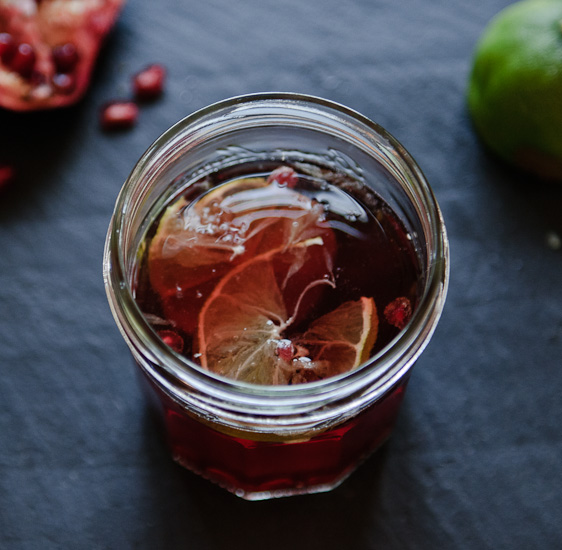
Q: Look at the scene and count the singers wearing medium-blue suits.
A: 0